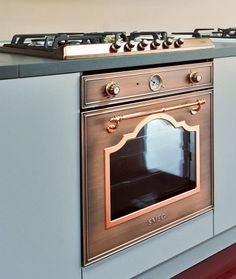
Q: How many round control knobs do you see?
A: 8